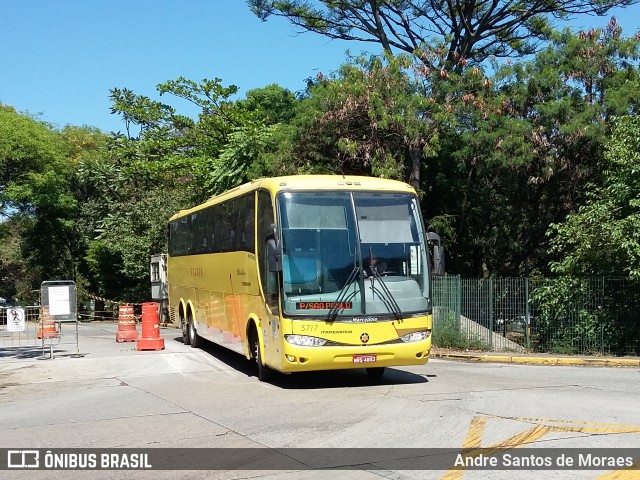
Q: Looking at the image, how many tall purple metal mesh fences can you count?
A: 0